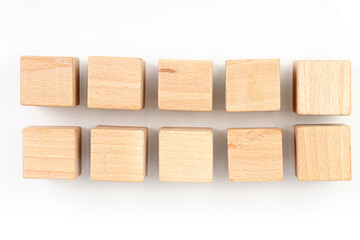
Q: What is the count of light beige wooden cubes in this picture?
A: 10